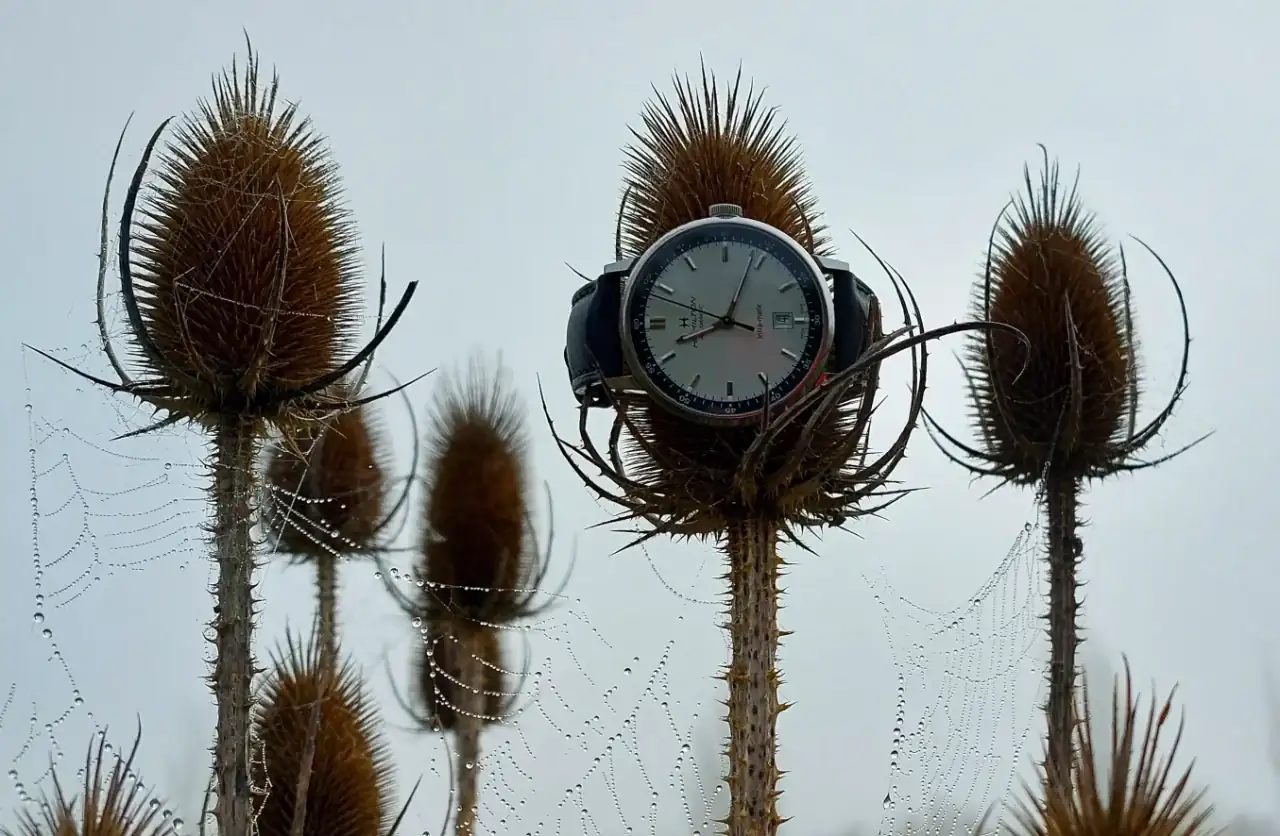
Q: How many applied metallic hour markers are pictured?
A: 12